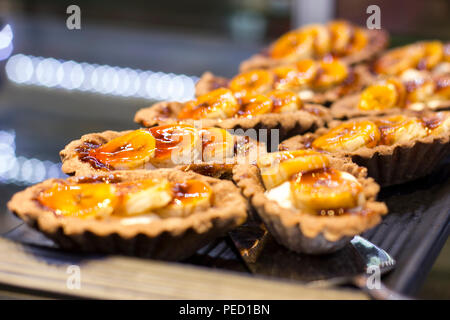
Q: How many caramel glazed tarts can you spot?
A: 9